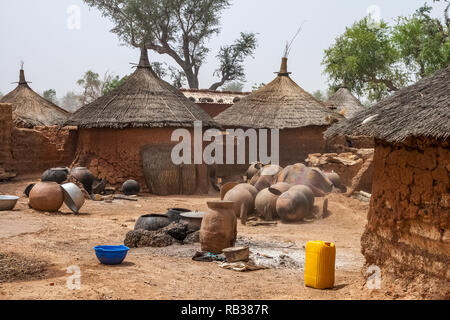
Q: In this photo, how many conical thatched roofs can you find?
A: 5